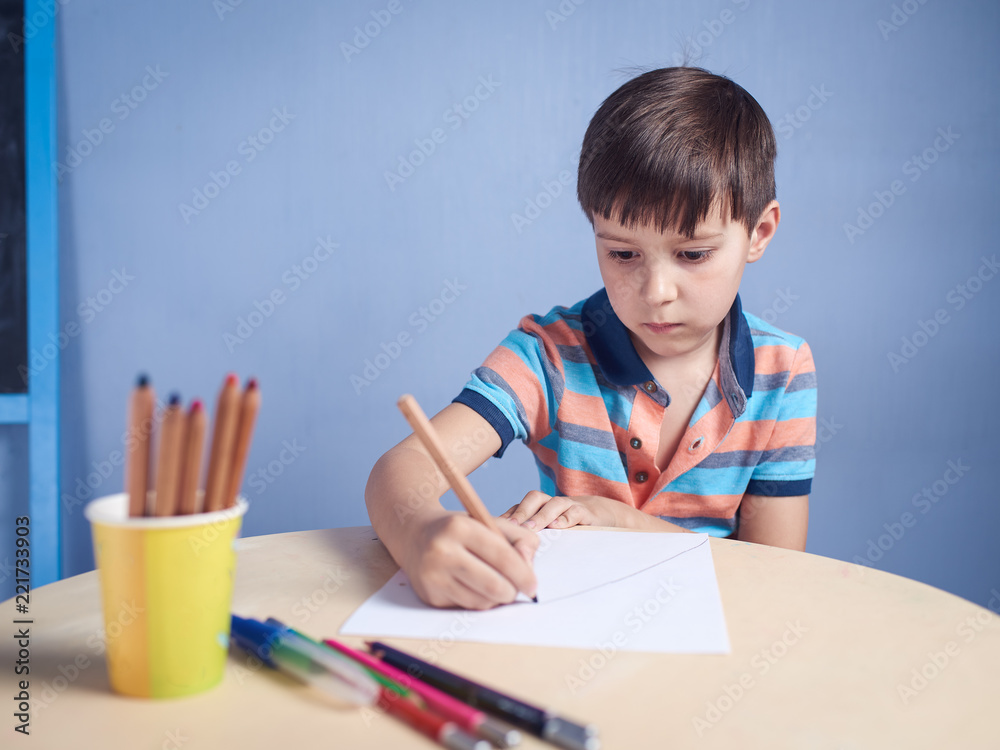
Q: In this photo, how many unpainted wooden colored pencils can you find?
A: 6